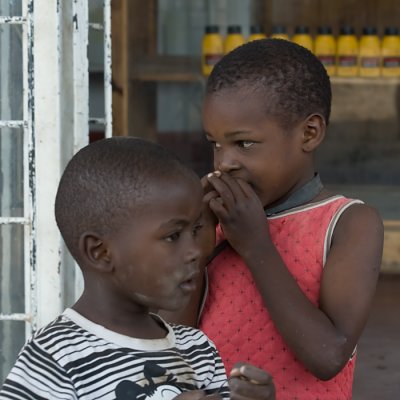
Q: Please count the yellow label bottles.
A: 9